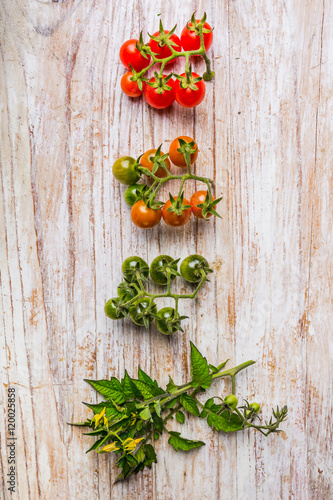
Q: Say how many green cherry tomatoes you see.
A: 11